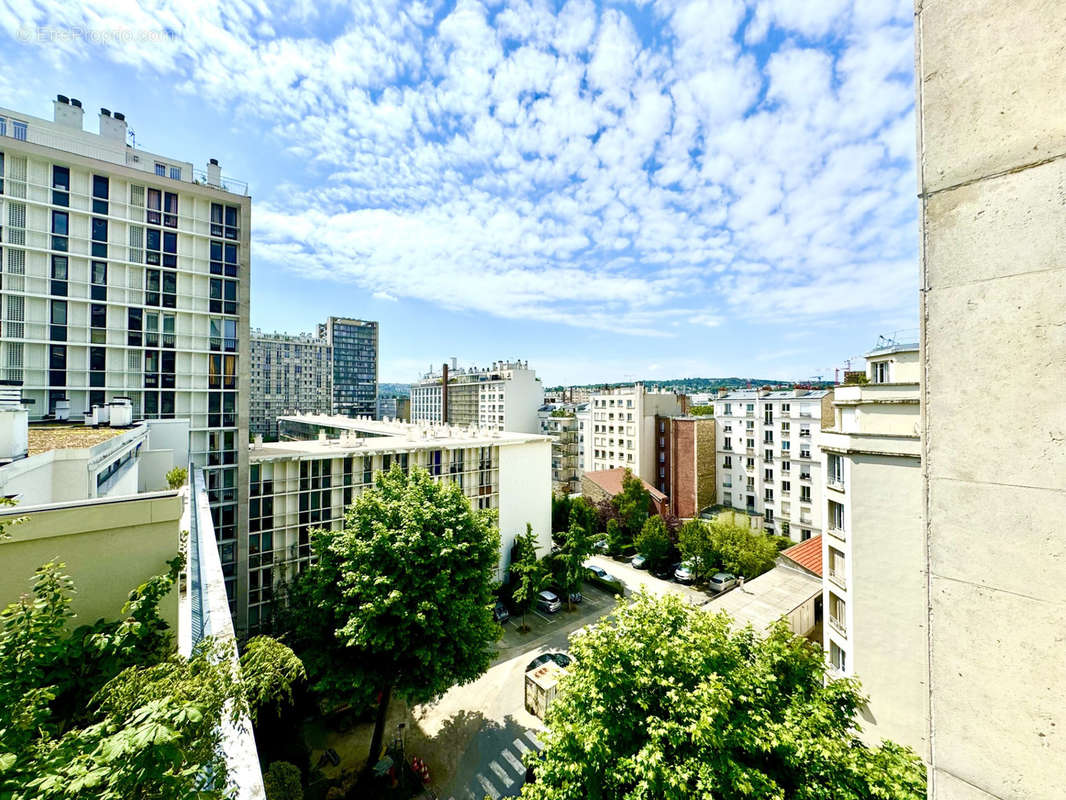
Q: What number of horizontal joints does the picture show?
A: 5